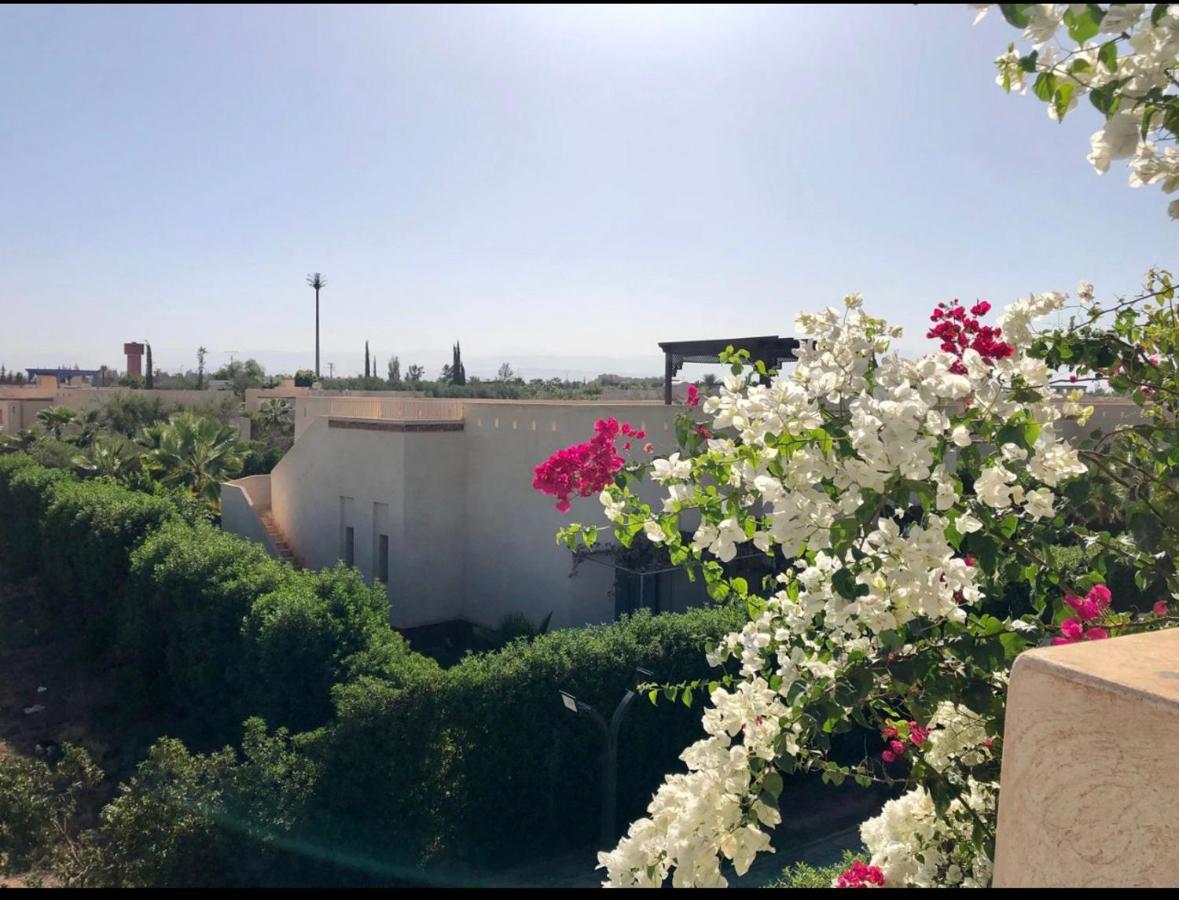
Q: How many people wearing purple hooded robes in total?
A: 0